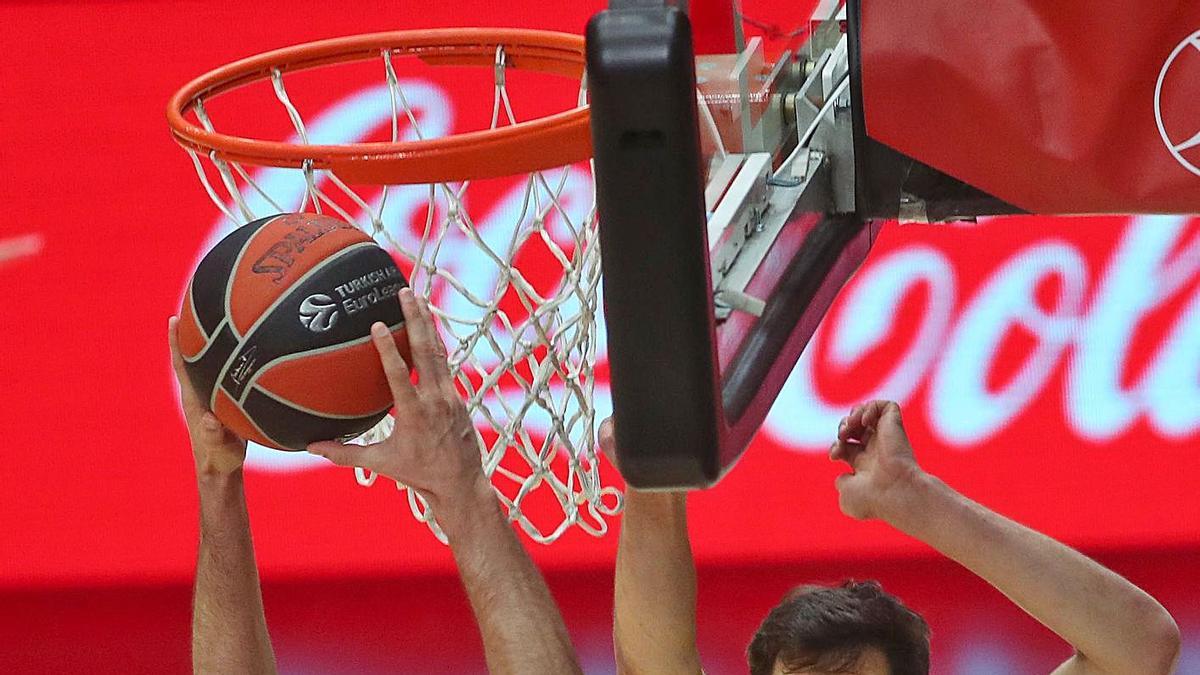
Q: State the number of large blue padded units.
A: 0